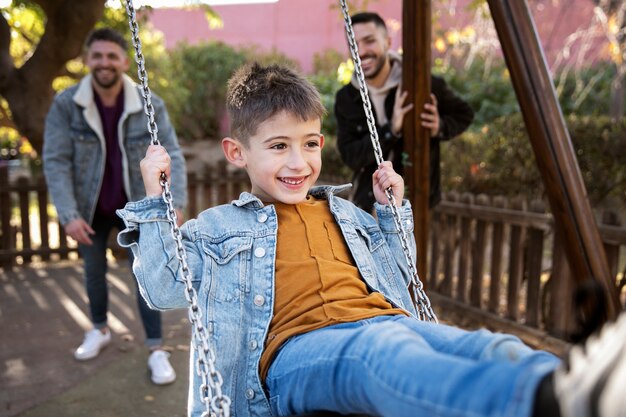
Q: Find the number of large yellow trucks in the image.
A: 0